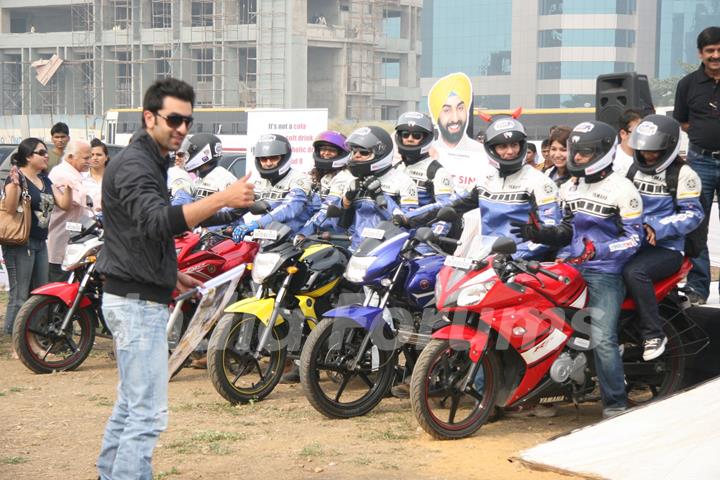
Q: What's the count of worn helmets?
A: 8